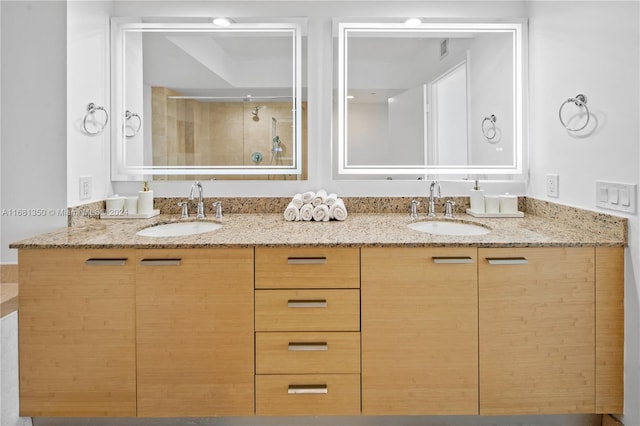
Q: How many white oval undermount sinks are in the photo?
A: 2